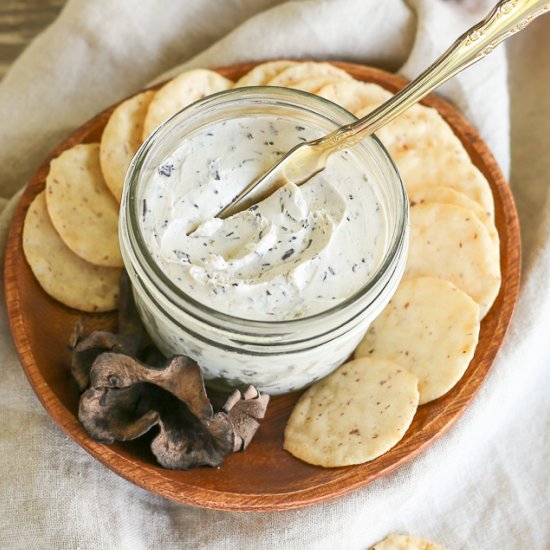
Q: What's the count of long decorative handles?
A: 1